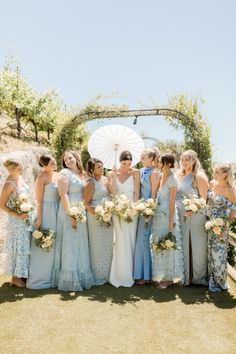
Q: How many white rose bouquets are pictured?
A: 9